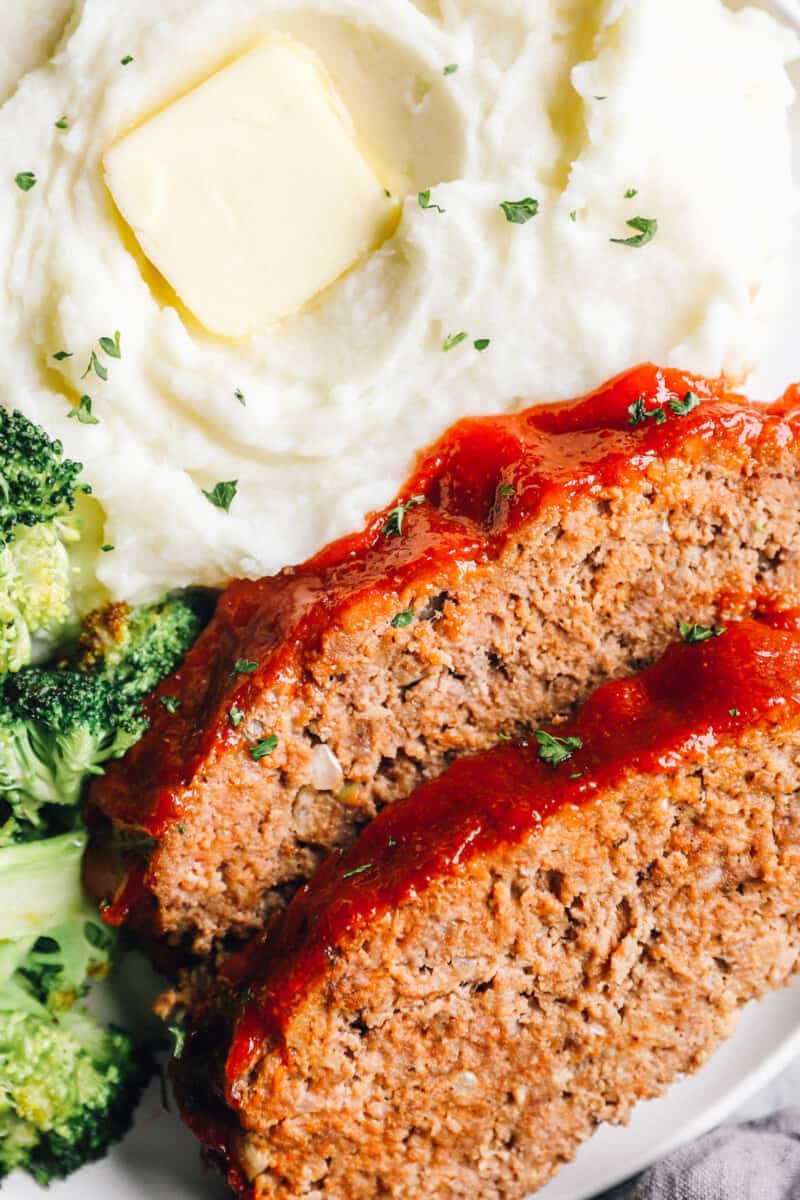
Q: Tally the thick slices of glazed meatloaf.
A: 2